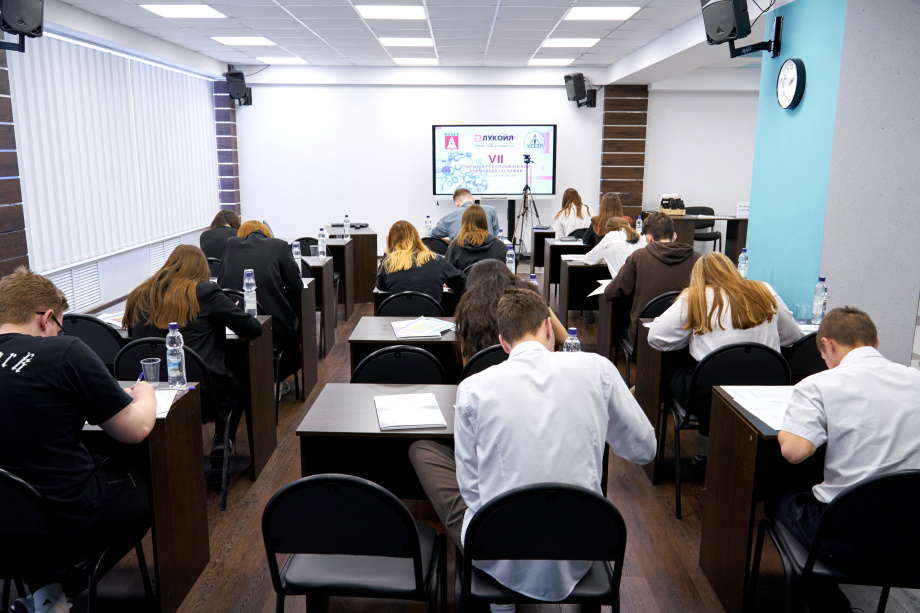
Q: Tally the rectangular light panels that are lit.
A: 9